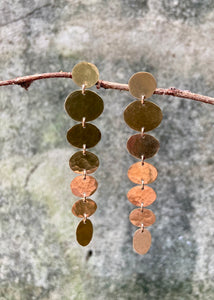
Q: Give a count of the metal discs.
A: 14